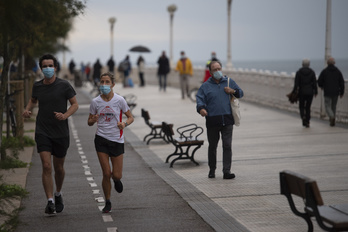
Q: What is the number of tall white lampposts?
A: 4